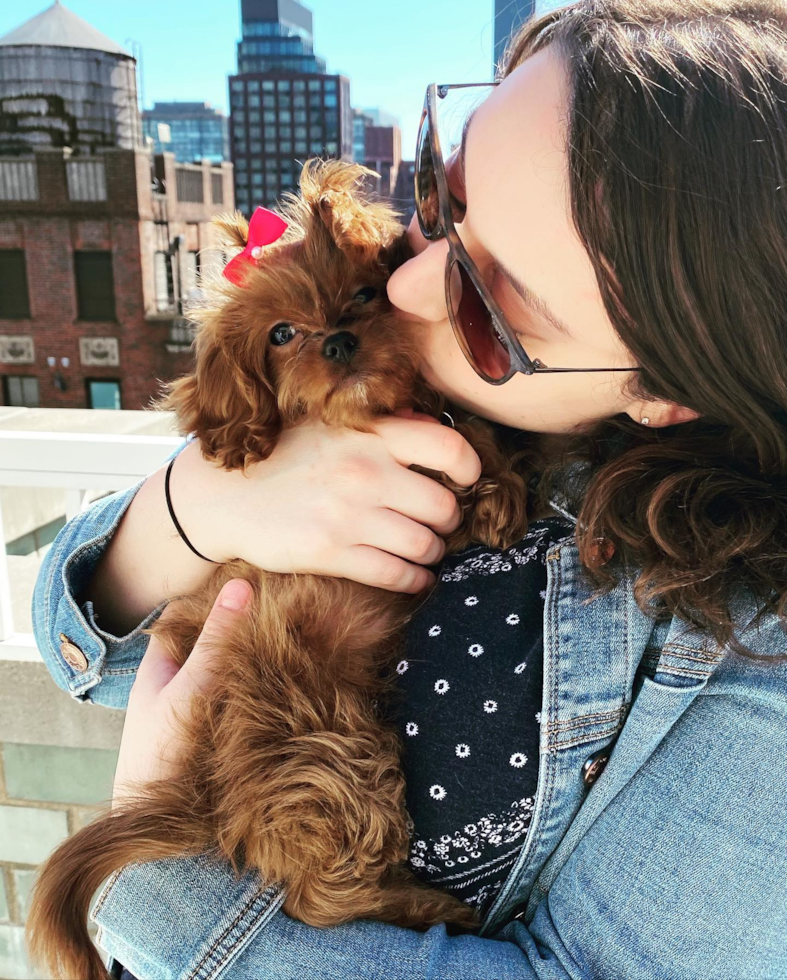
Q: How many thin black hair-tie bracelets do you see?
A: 1